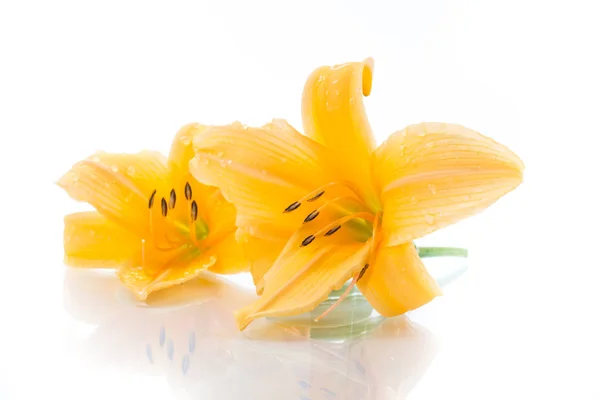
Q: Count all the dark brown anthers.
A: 11